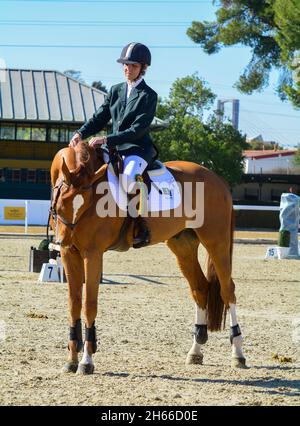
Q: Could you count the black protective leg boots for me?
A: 4